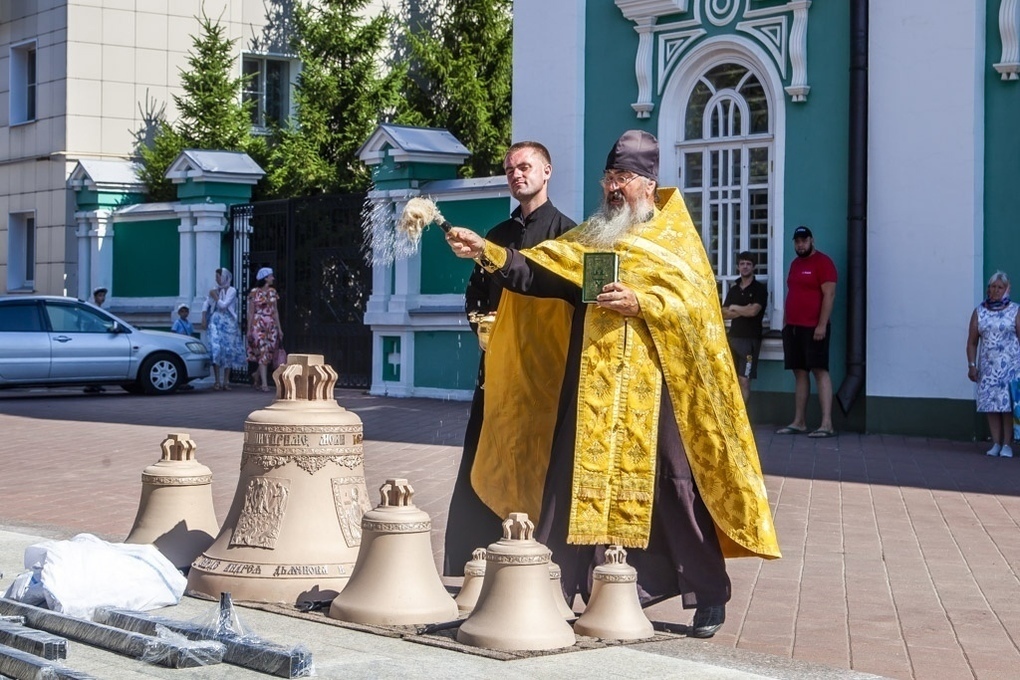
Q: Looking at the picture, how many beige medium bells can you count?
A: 3